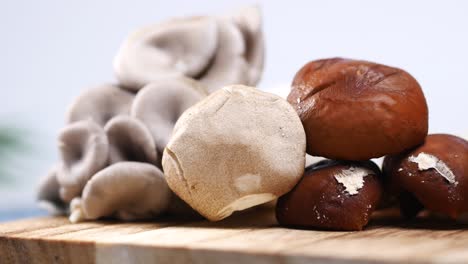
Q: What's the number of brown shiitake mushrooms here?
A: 3